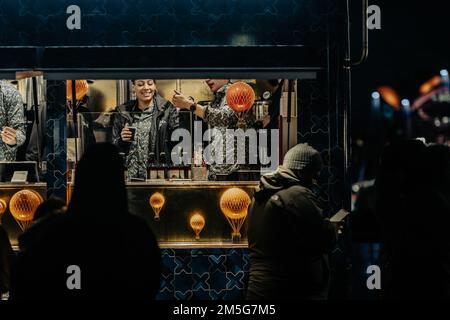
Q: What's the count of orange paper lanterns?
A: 7